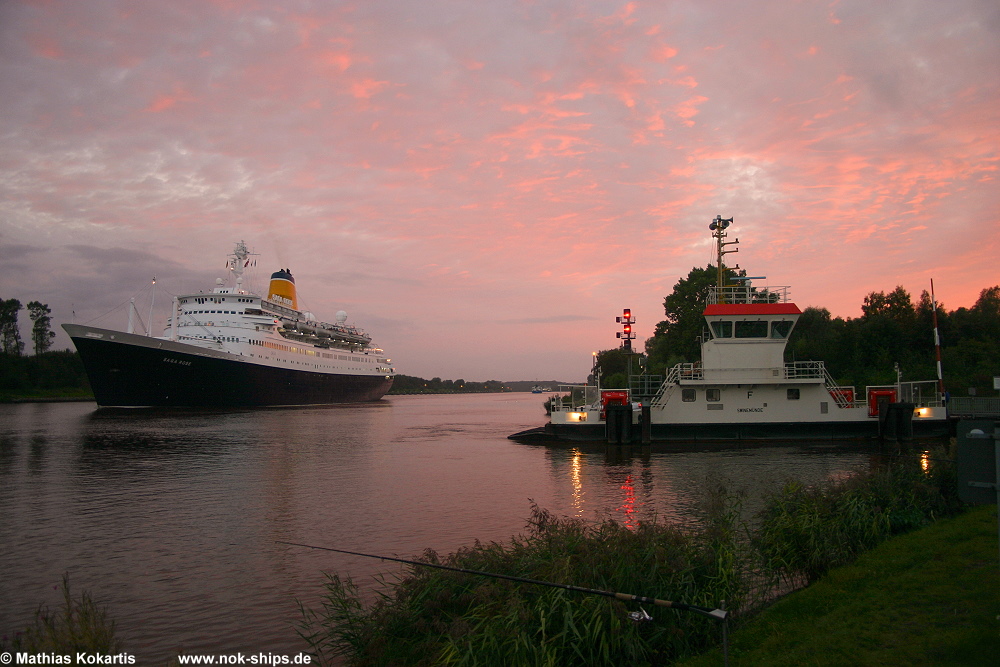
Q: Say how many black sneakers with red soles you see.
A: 0